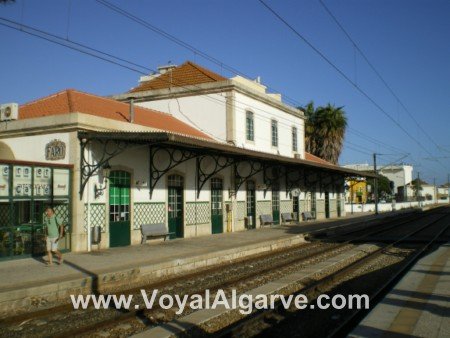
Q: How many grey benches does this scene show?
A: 4